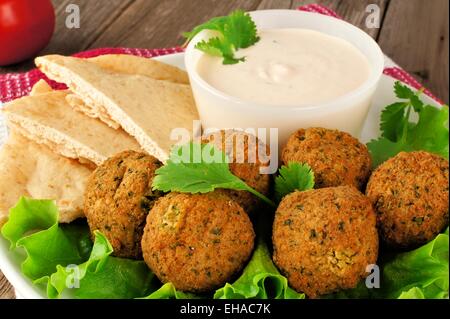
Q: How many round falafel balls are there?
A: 6